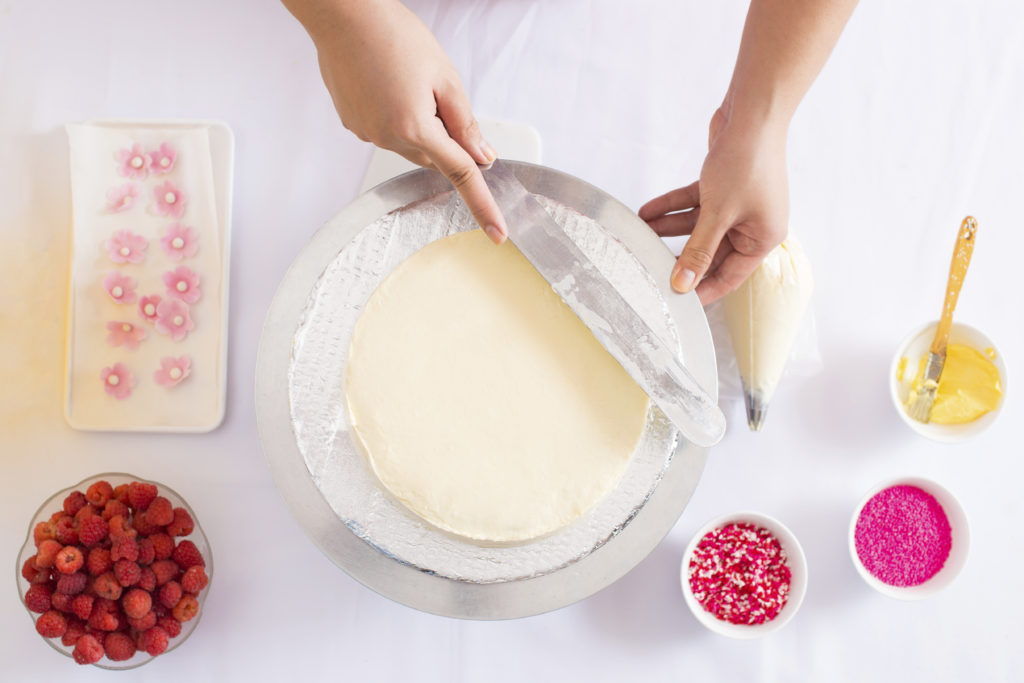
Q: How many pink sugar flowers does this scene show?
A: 13